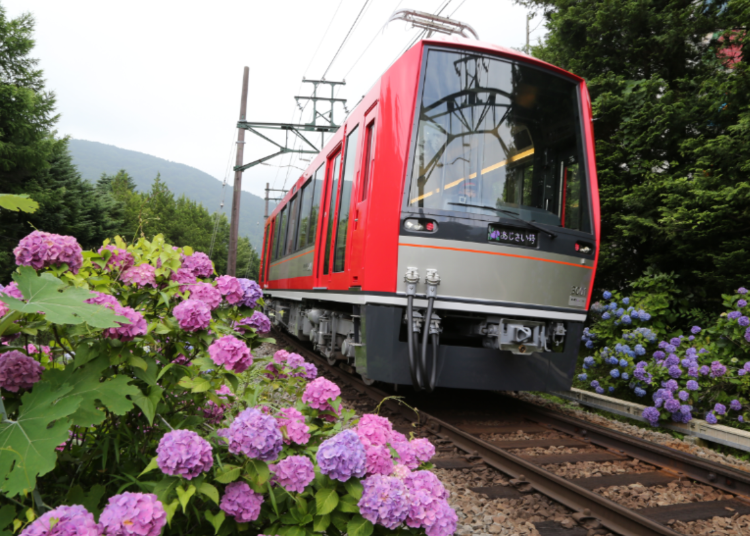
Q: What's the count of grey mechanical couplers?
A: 1